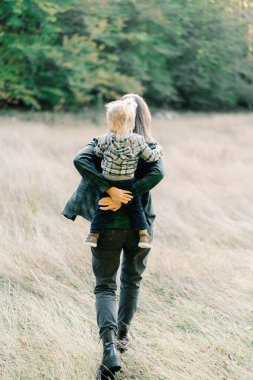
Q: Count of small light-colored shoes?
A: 2